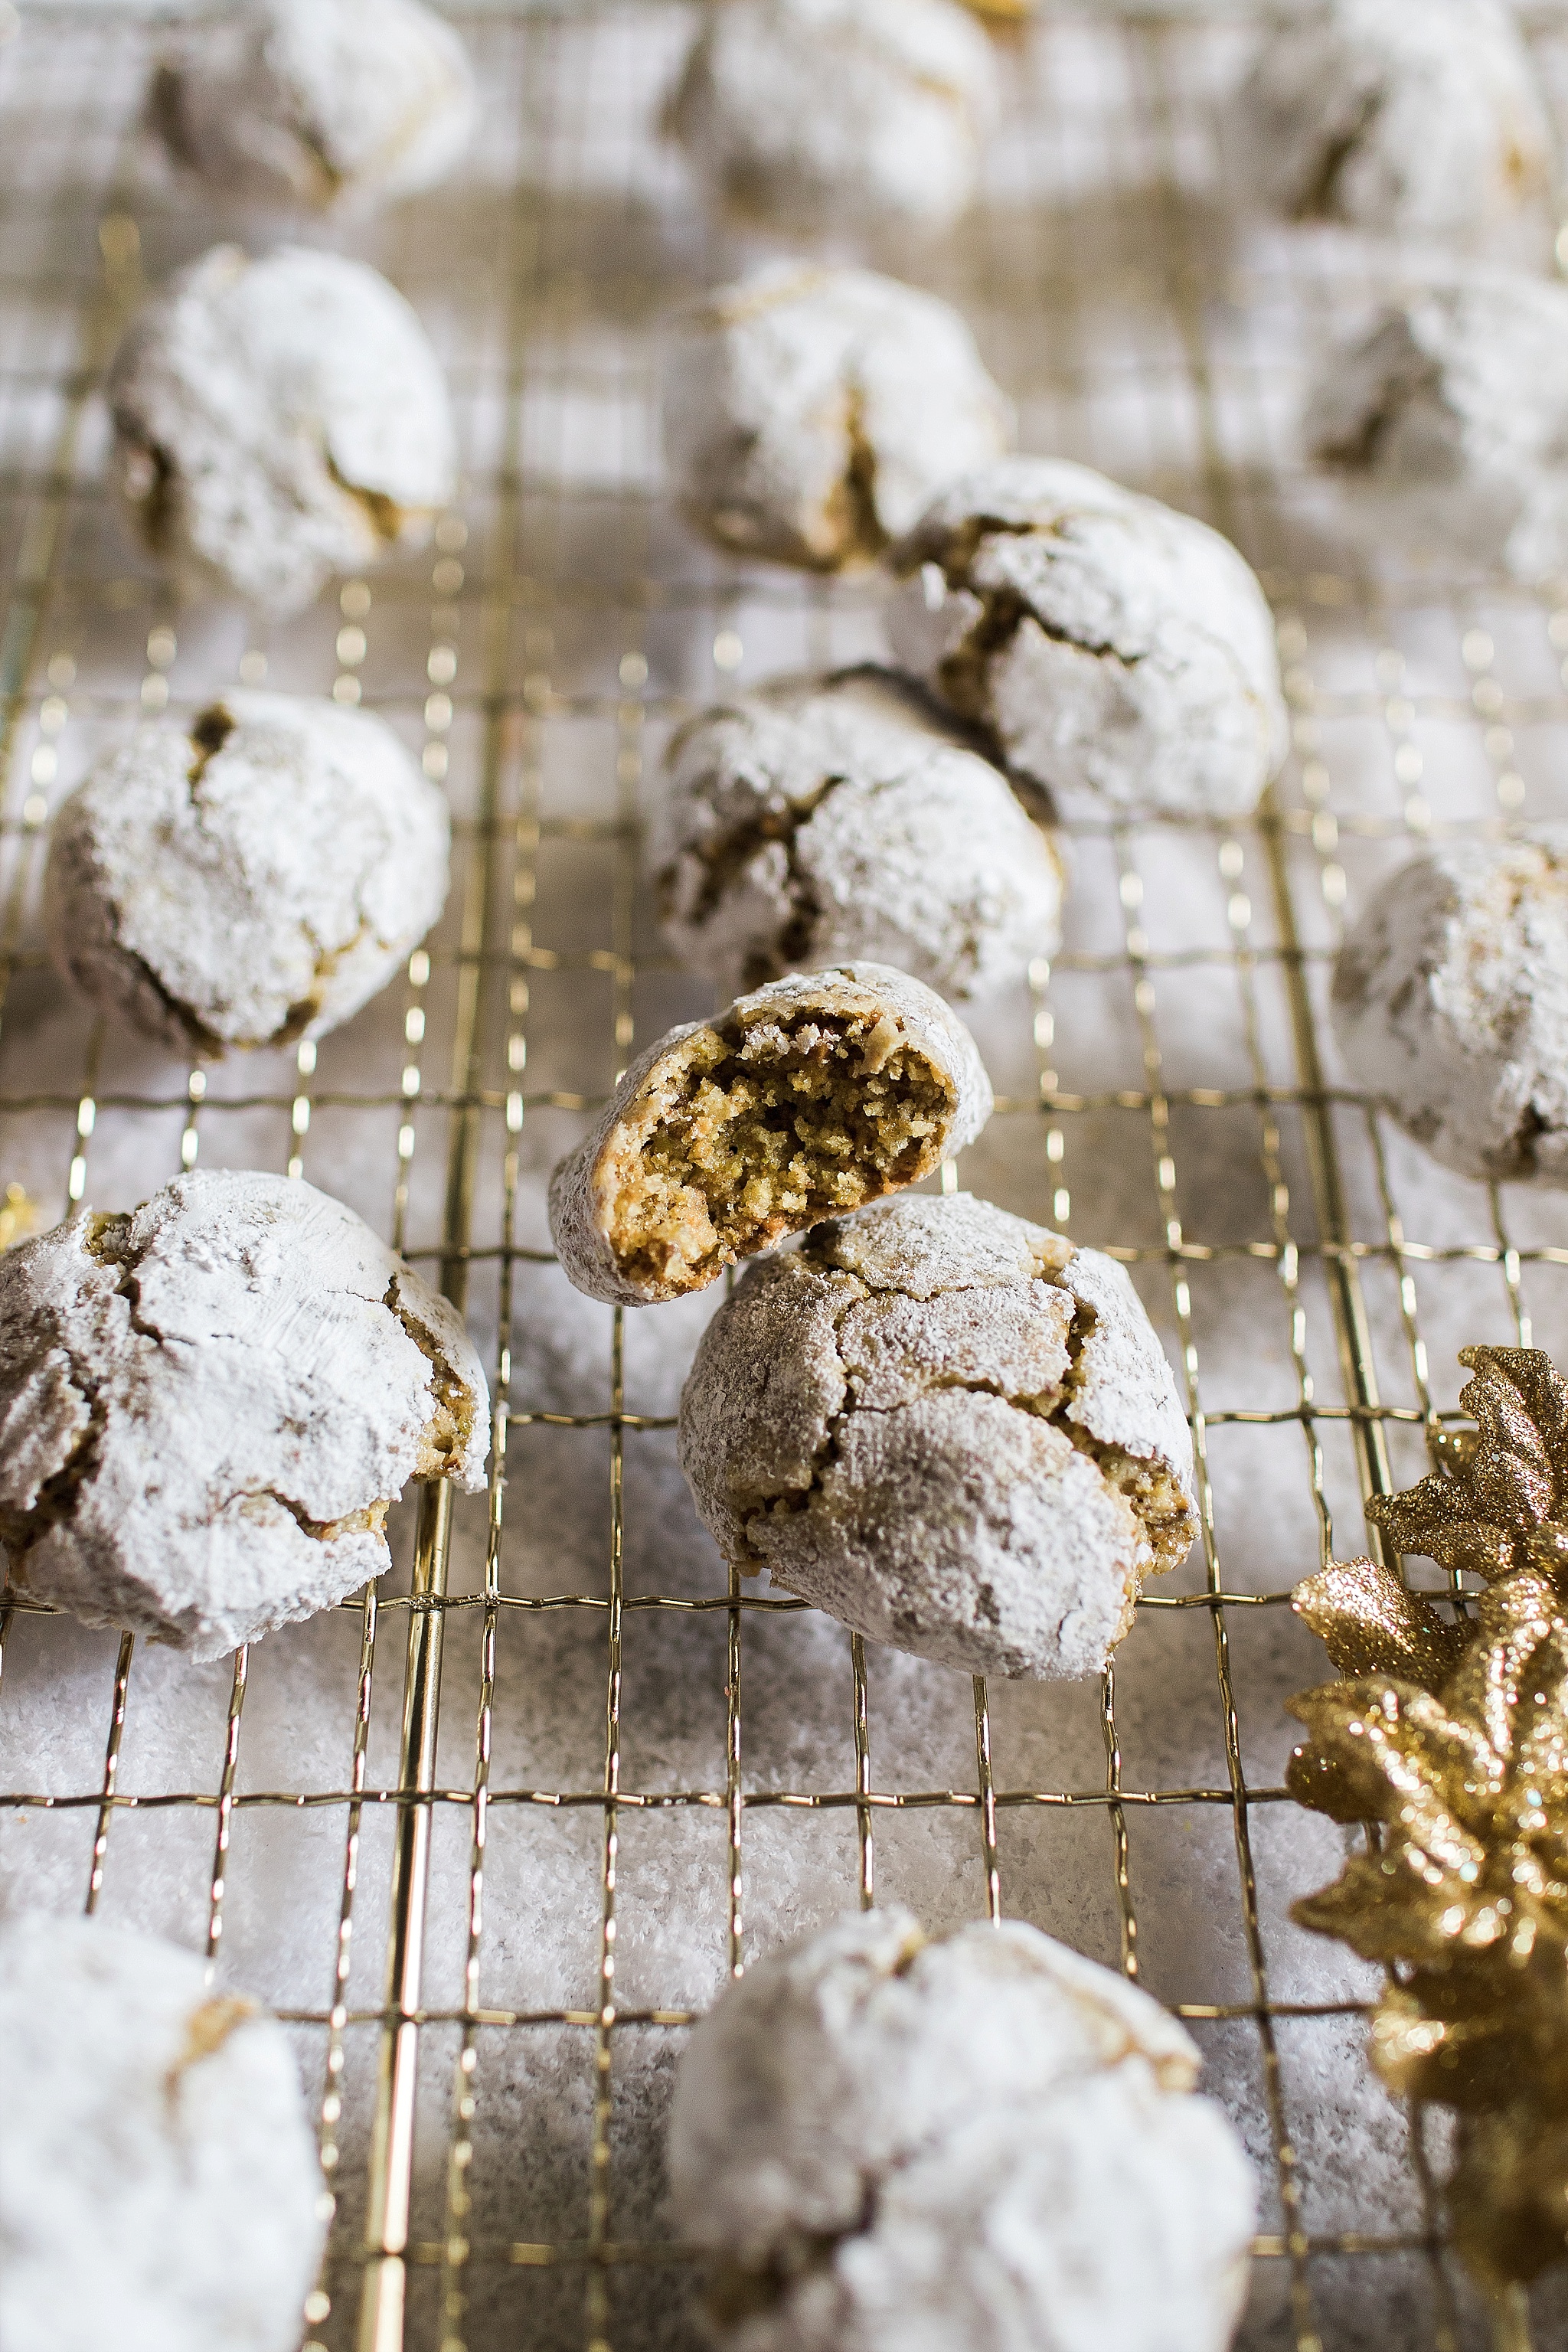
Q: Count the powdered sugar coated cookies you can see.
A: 15